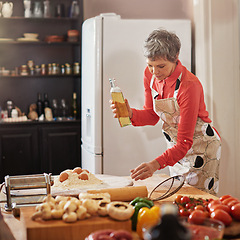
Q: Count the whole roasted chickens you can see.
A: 0